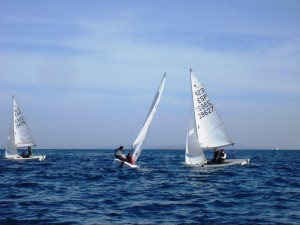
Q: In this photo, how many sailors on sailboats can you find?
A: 6